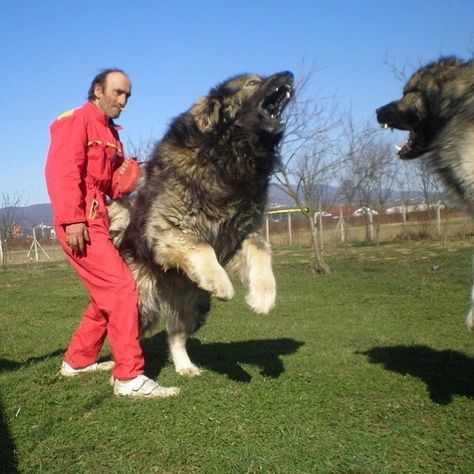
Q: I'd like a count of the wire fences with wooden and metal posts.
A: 1